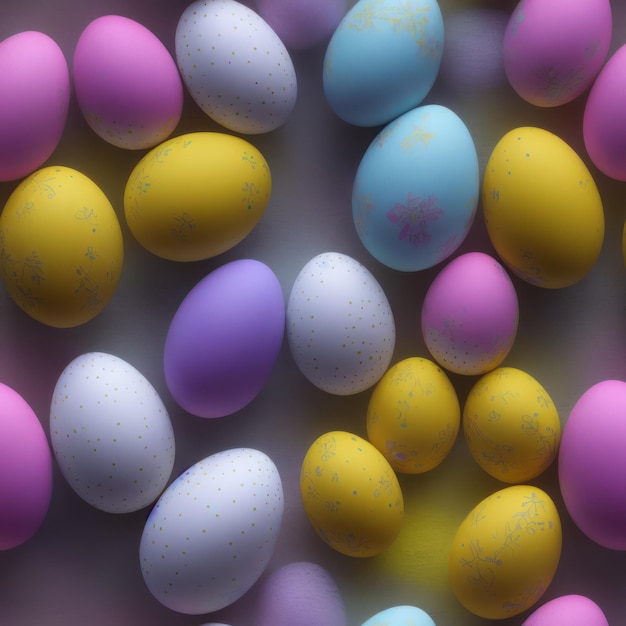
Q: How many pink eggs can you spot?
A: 8